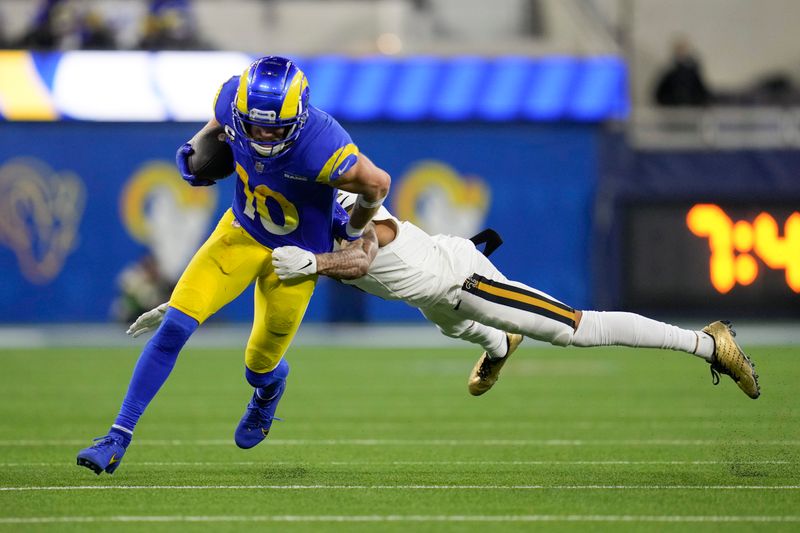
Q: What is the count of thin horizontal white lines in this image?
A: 4